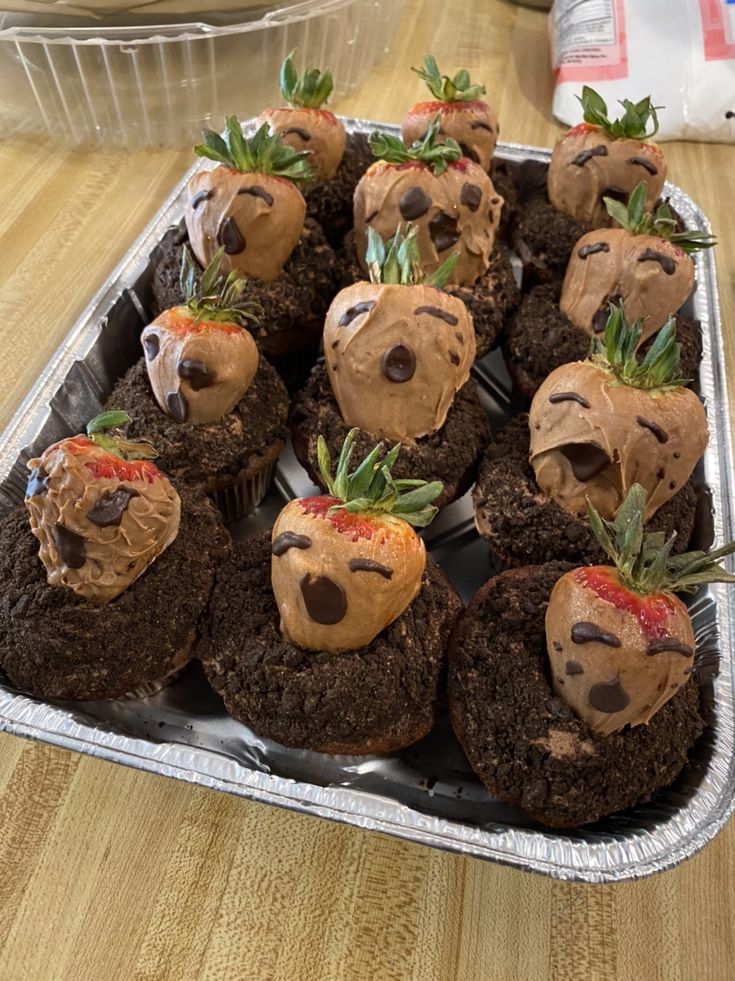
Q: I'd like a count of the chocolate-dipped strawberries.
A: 12